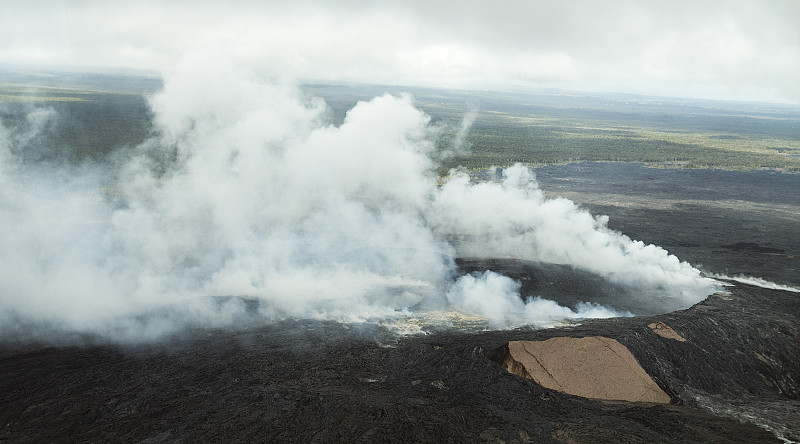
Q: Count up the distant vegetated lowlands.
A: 1